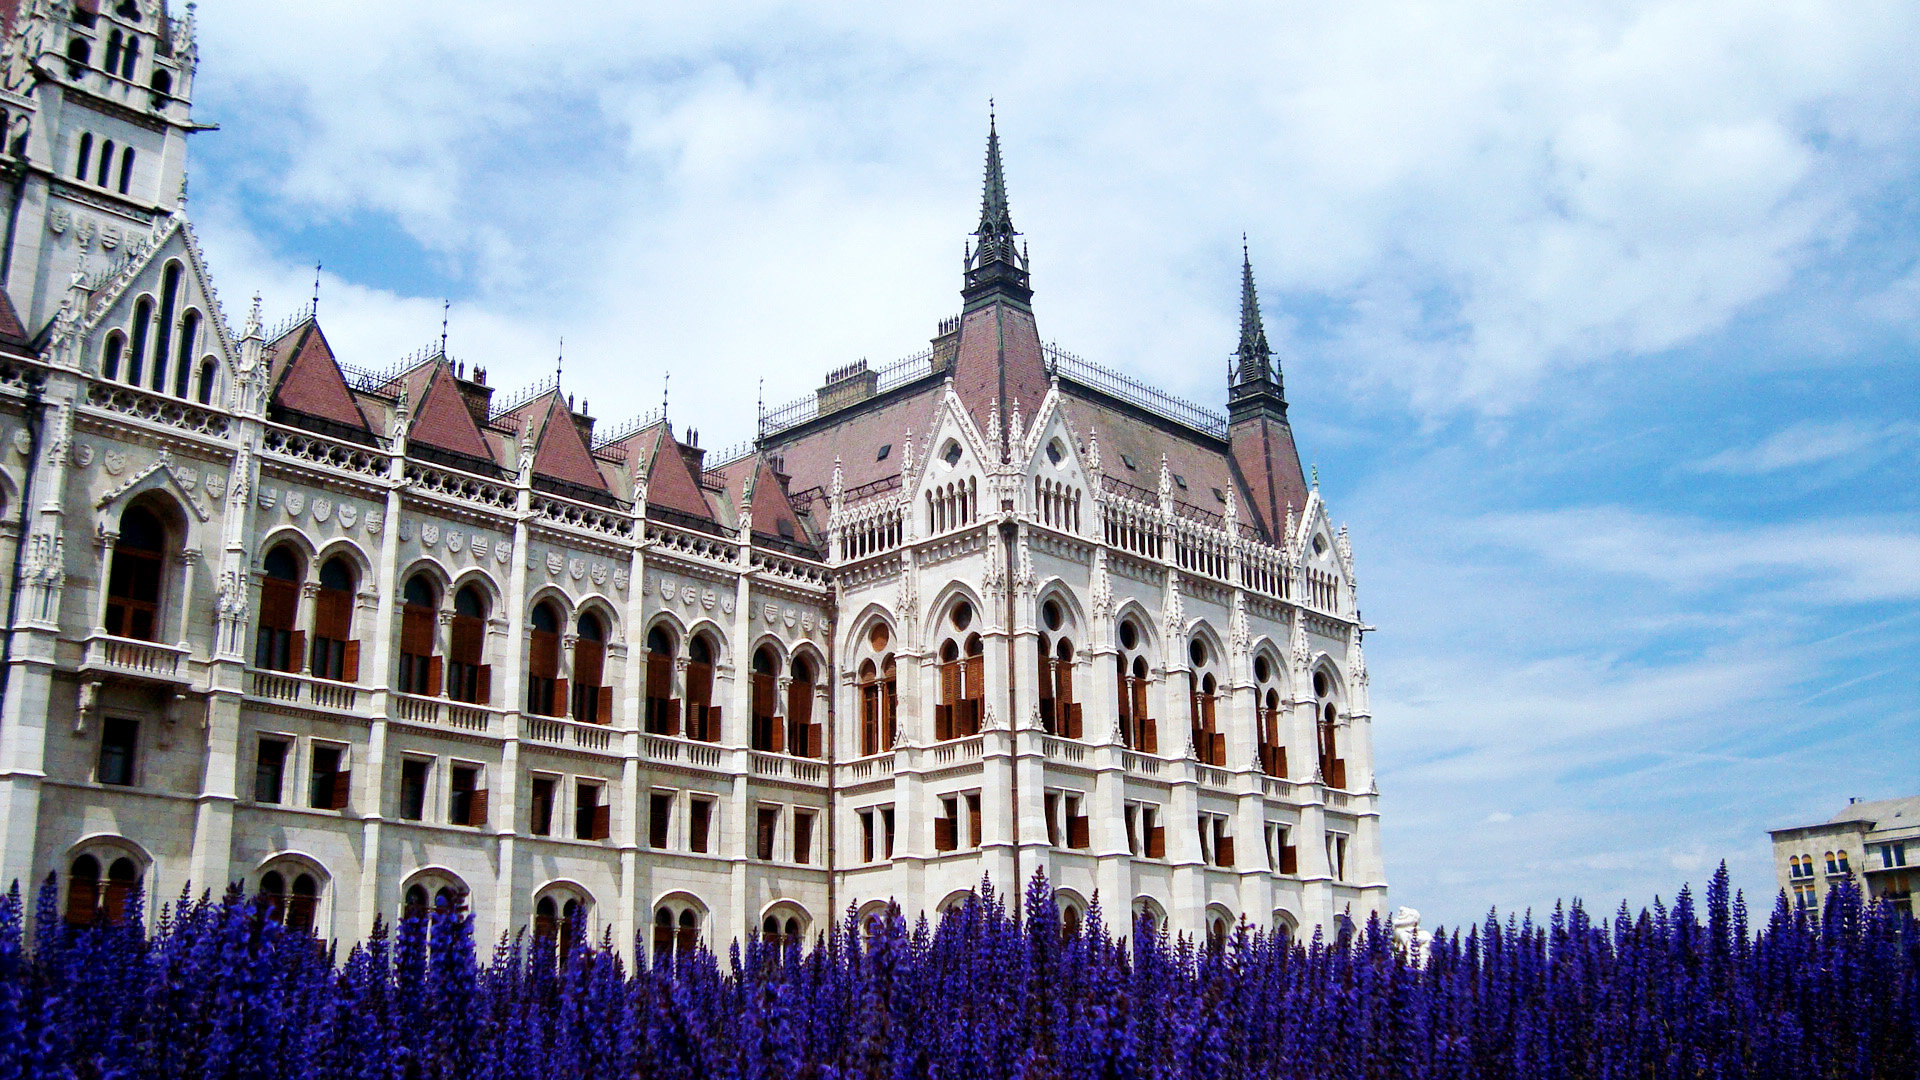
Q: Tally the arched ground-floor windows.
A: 13